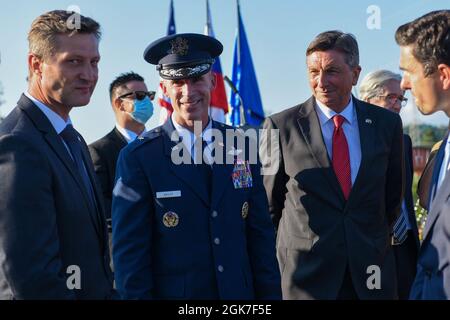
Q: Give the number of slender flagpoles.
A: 3